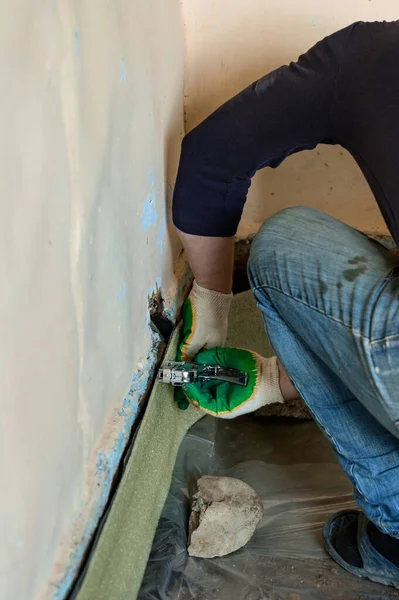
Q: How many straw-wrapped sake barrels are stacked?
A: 0